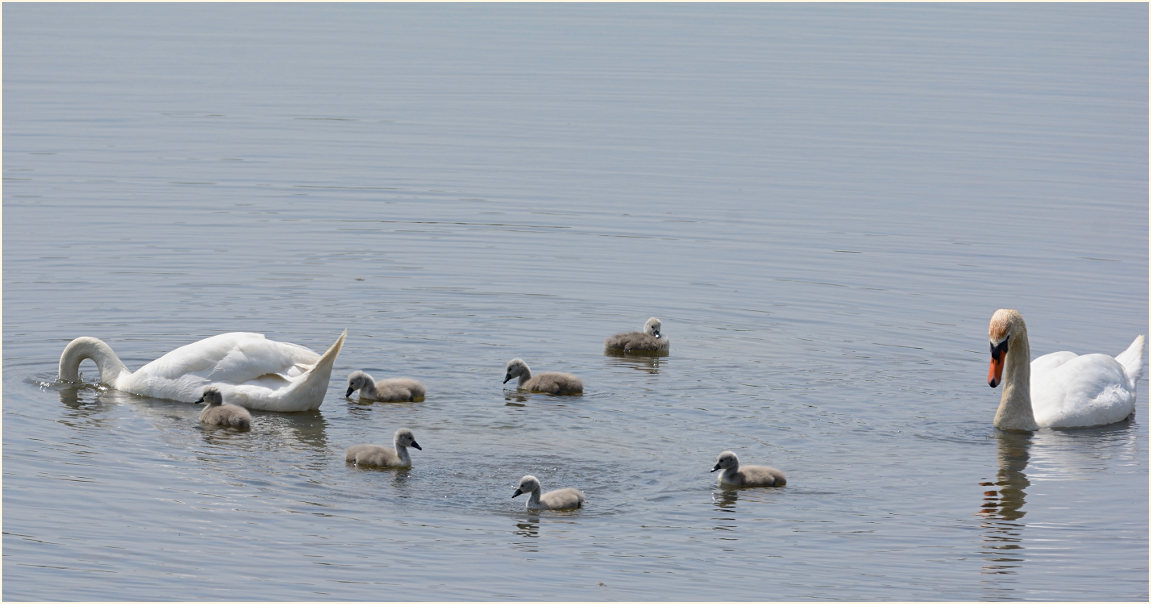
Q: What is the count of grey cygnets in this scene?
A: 7